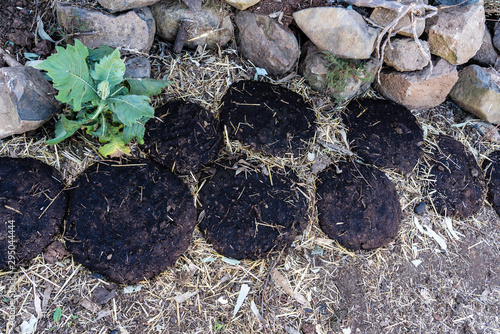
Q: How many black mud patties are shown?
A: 9